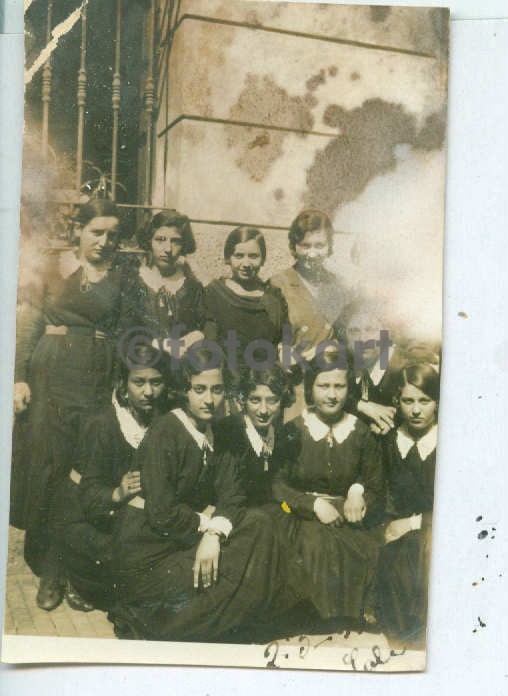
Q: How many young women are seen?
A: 10